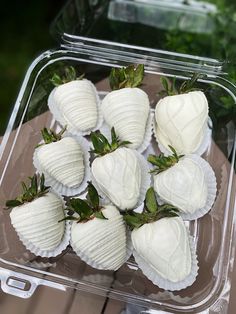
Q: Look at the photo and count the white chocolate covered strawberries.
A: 9